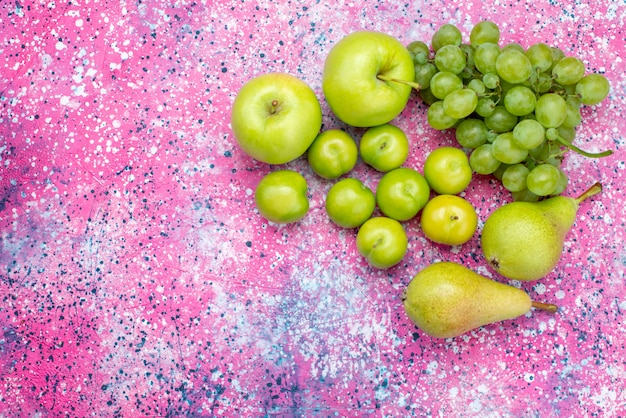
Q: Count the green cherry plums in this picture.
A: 8